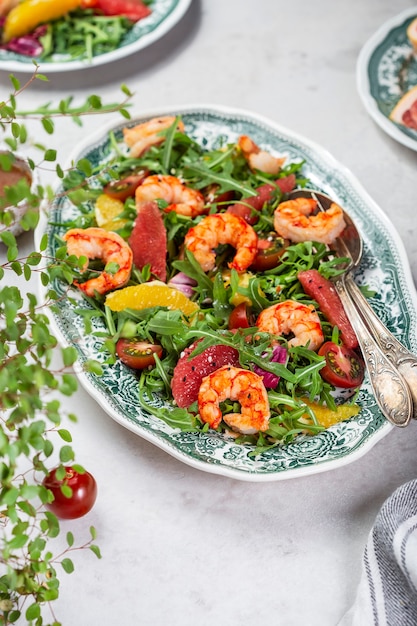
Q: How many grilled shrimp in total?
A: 8